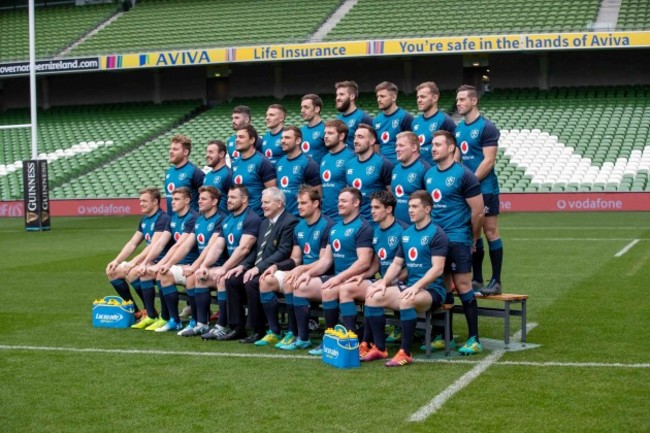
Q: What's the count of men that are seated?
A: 9